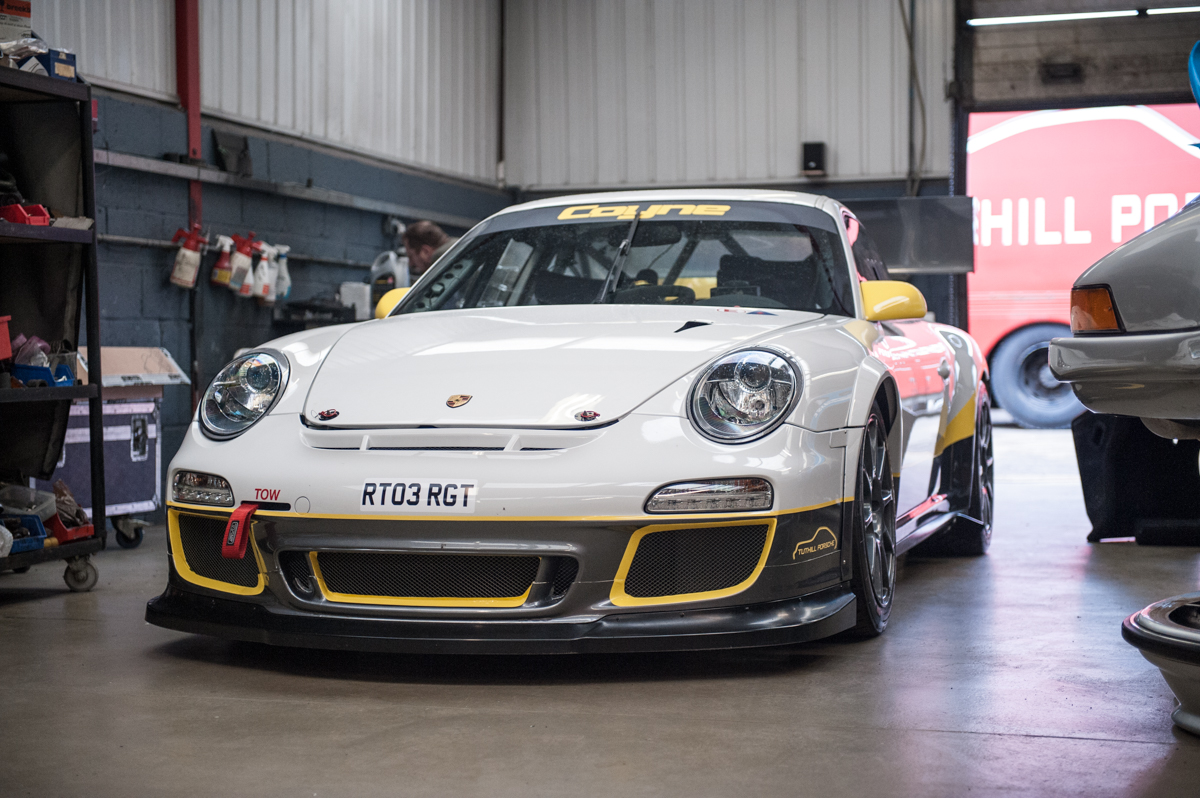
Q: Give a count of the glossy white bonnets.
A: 1